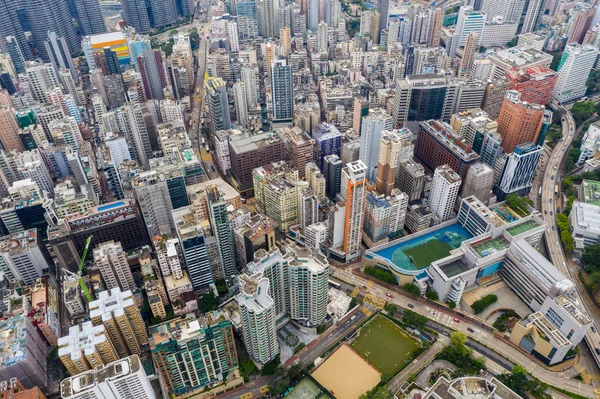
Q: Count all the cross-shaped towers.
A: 2